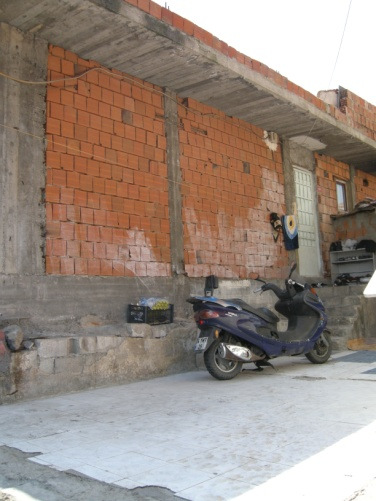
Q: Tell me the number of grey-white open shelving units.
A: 1